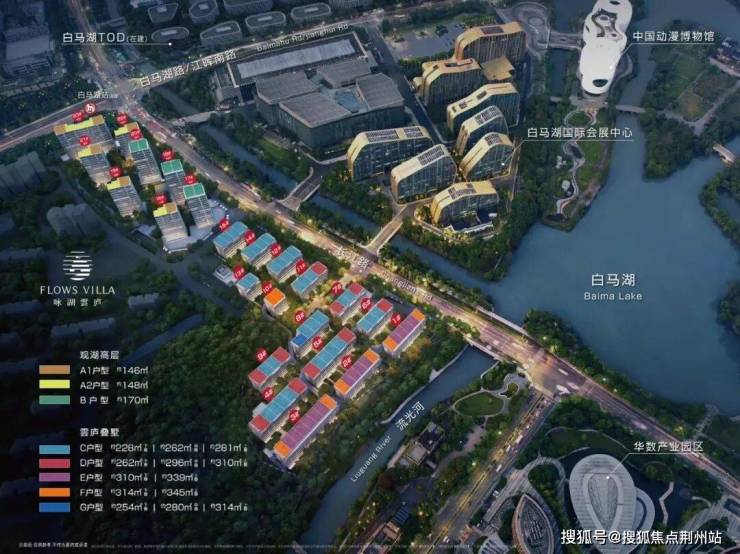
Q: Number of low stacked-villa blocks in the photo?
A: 15